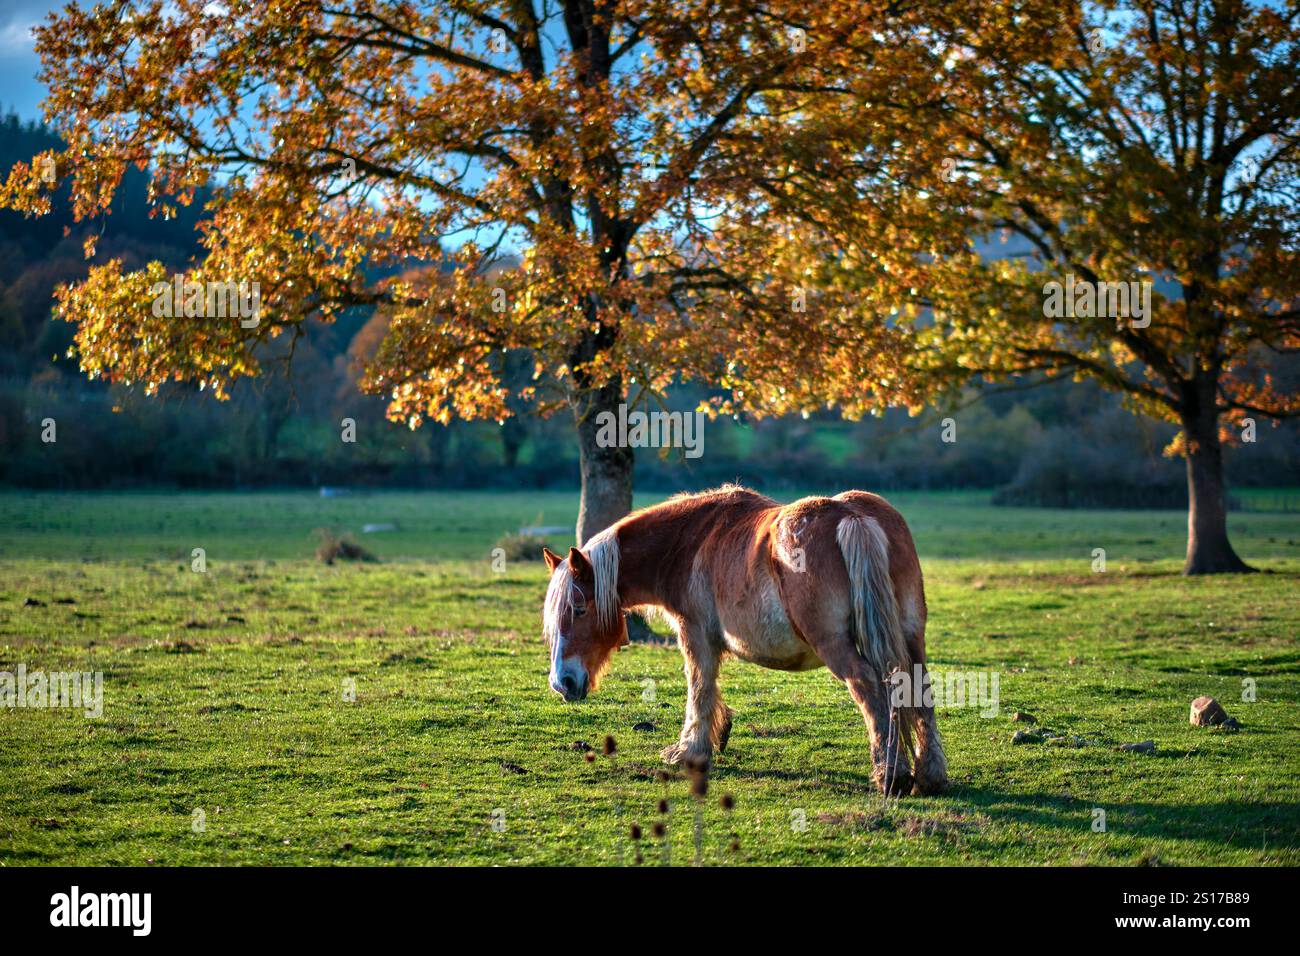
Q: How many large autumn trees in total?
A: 2